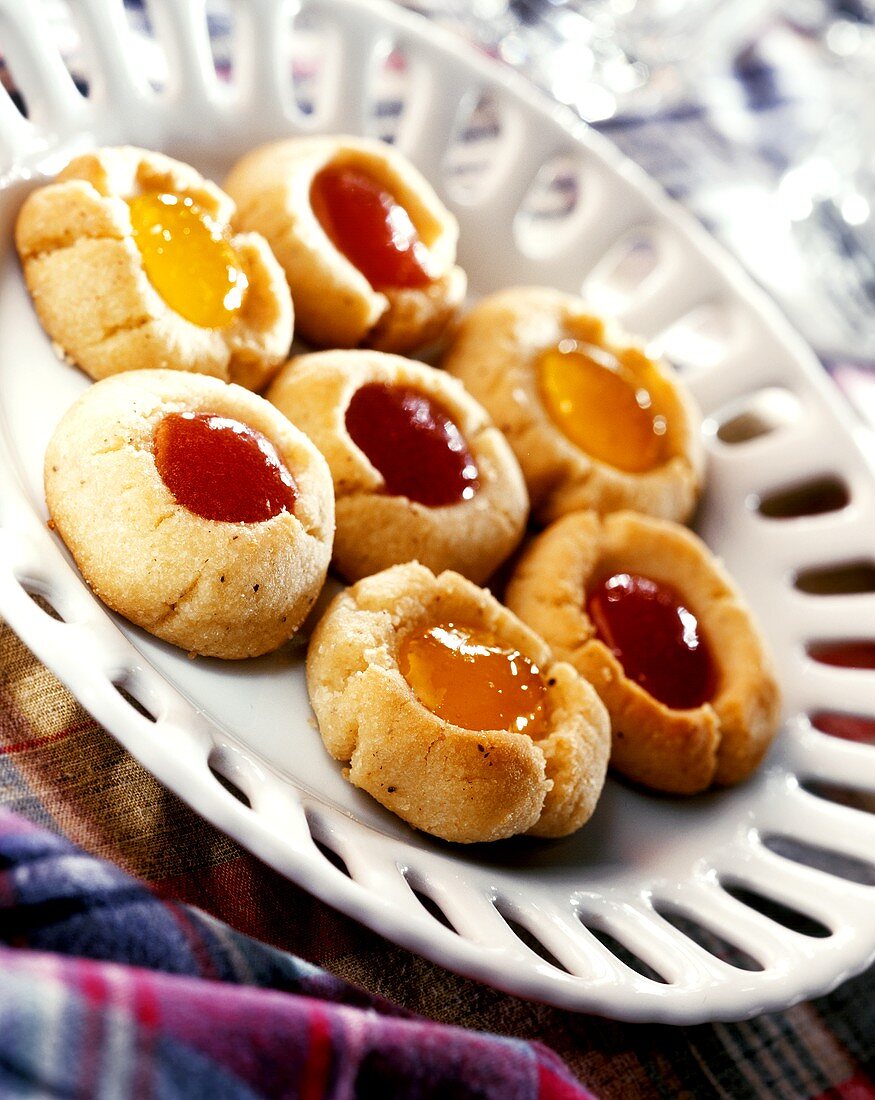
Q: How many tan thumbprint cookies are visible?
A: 7